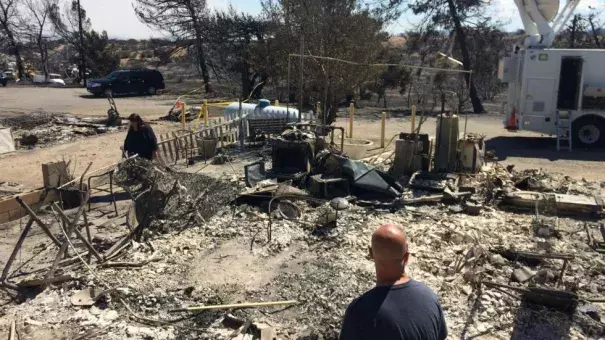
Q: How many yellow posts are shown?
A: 7